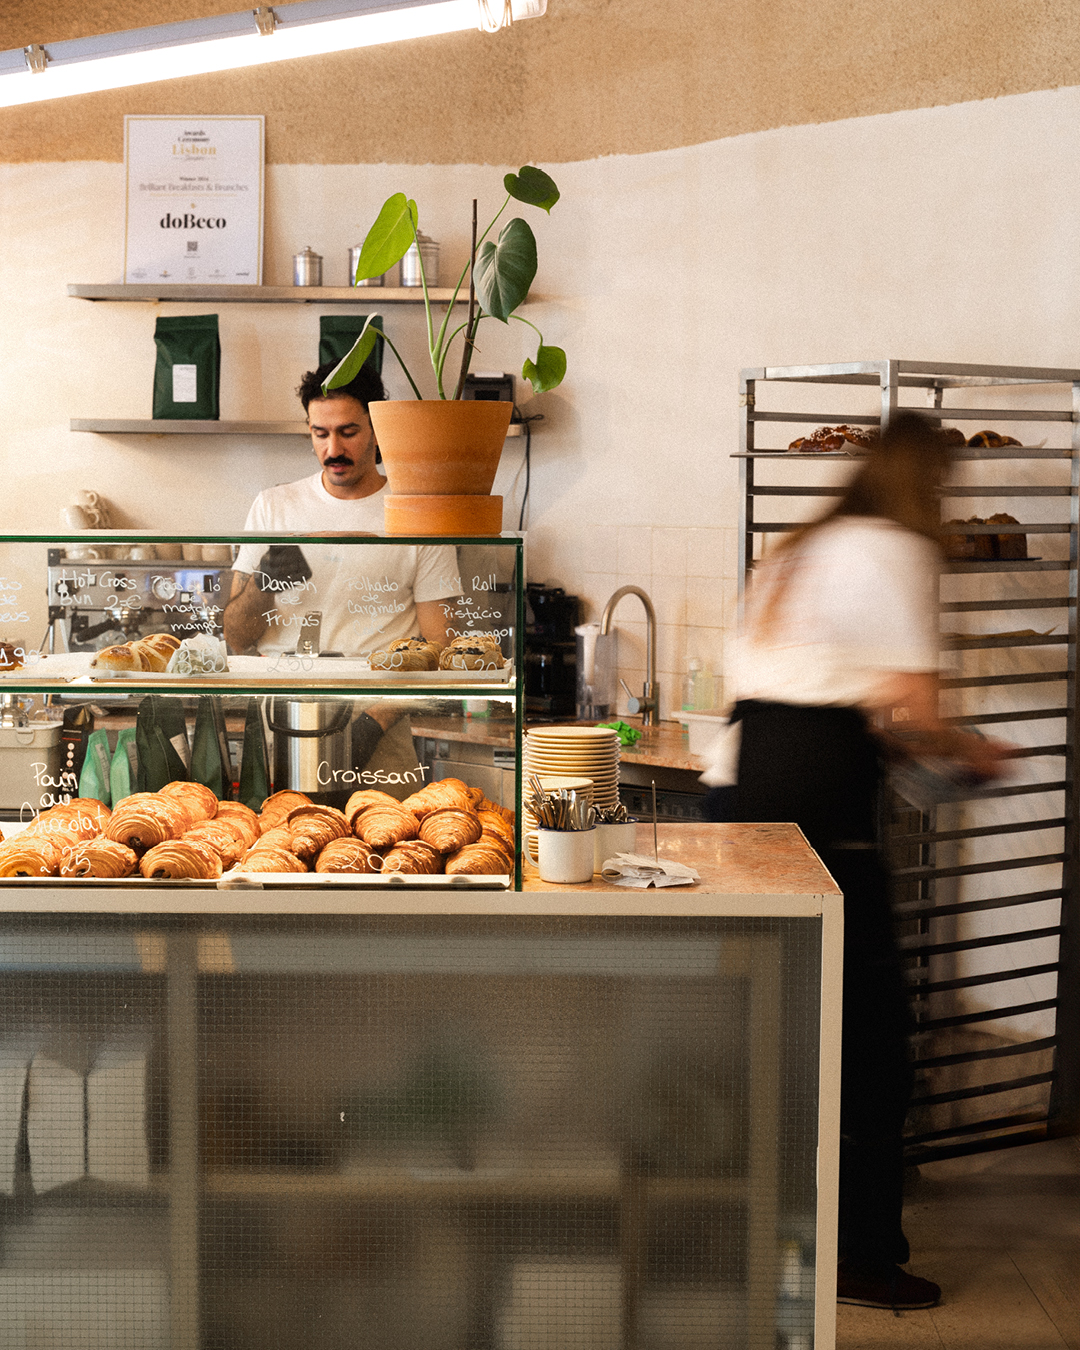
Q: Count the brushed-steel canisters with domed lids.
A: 3